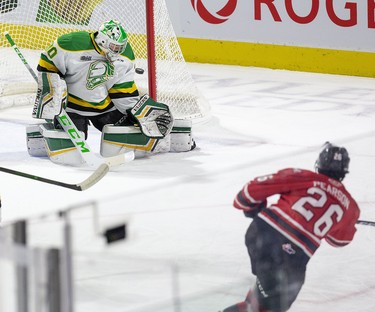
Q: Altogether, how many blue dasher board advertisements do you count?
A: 0